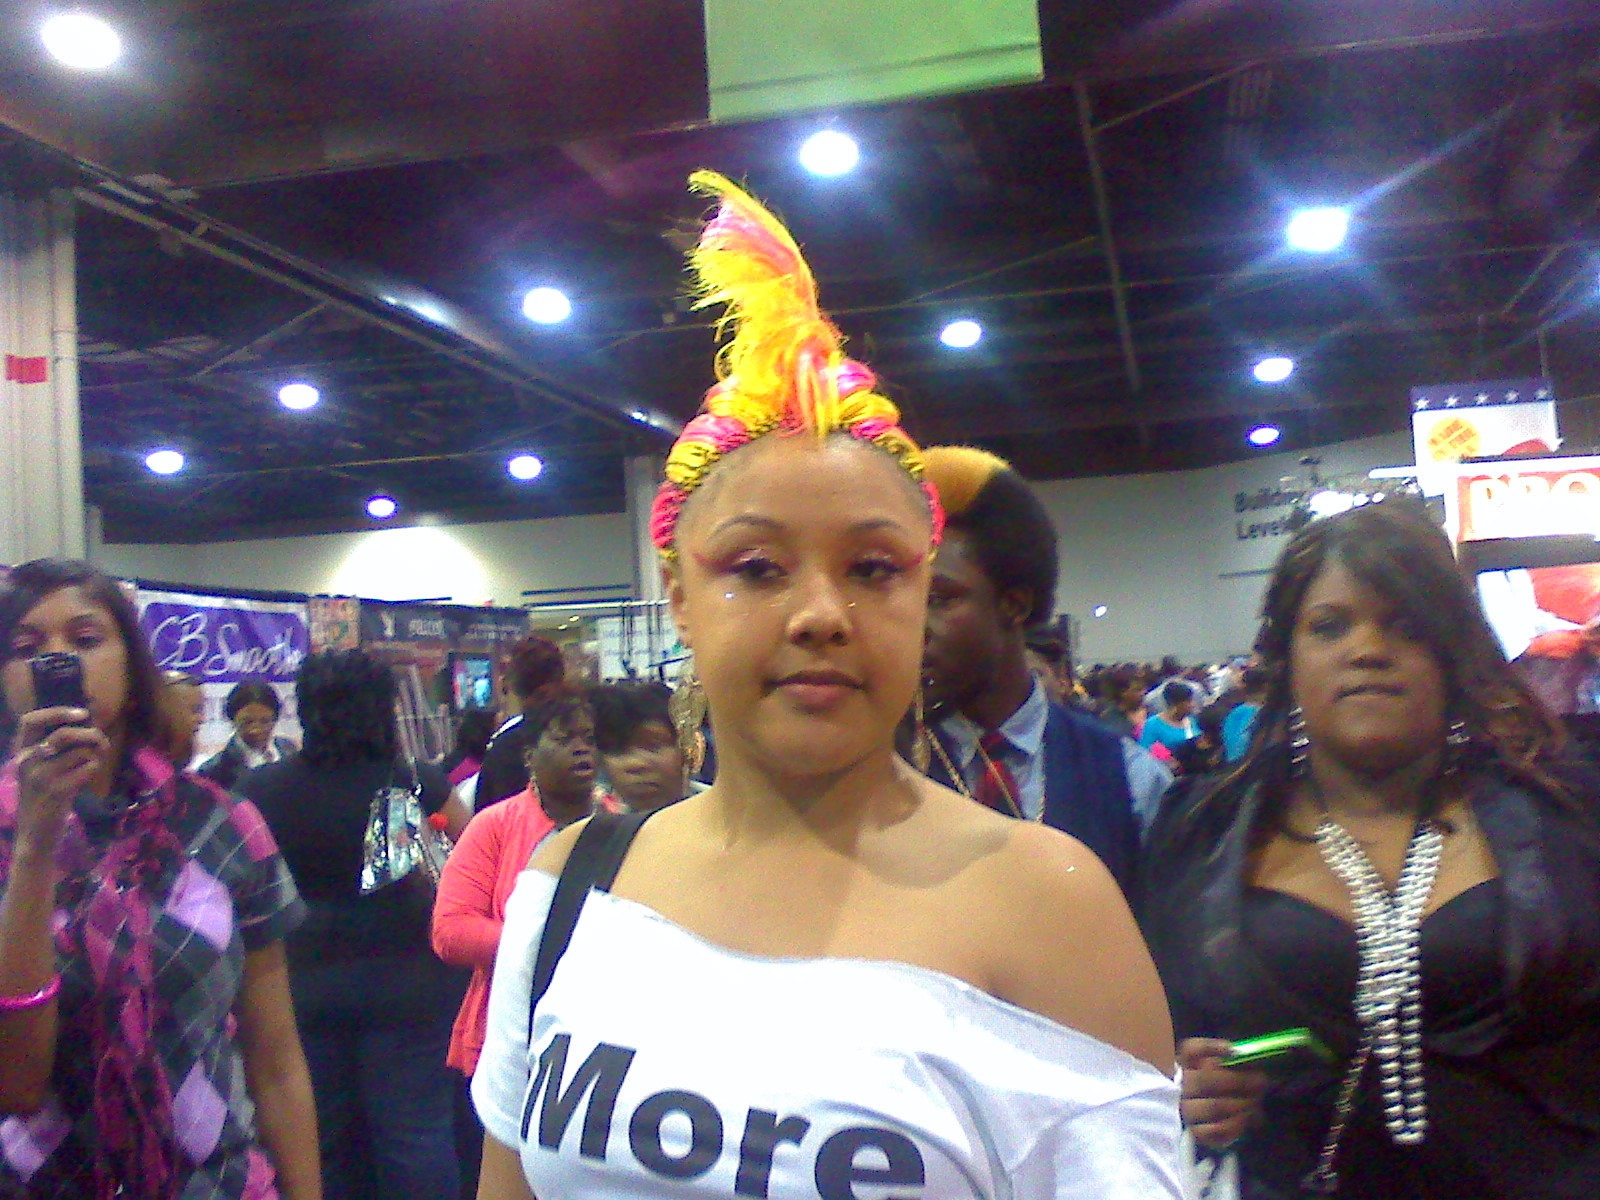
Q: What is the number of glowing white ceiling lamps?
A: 11